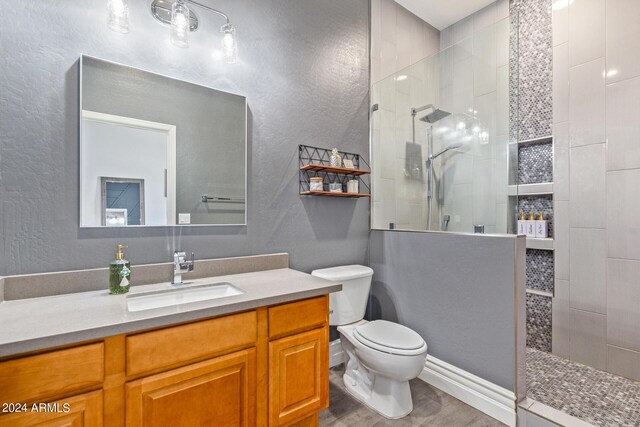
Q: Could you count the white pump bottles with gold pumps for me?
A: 3